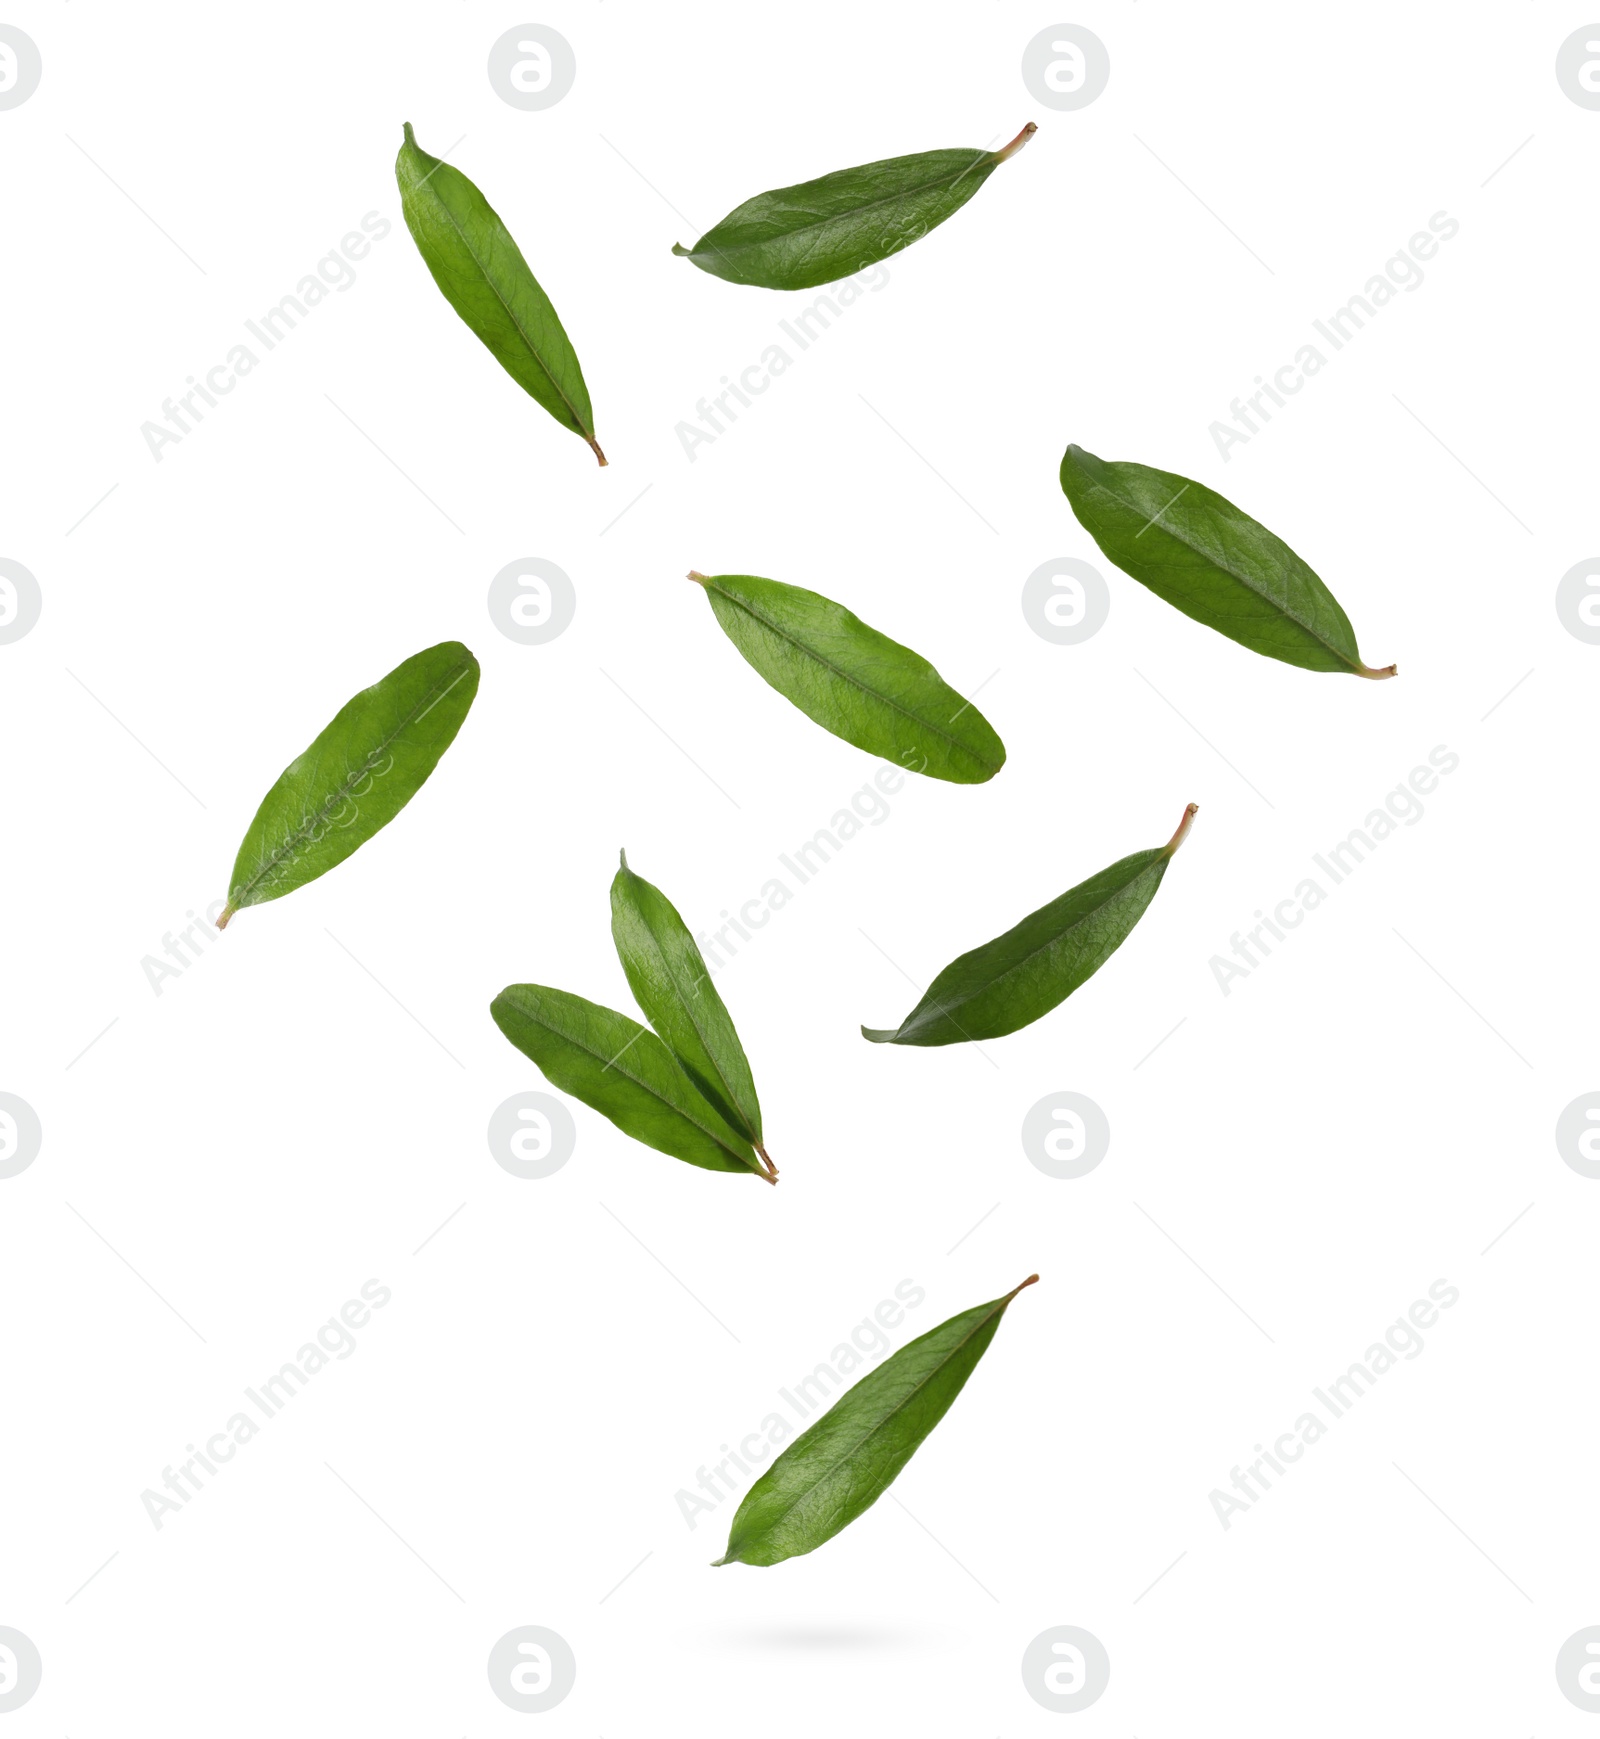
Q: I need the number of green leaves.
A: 9